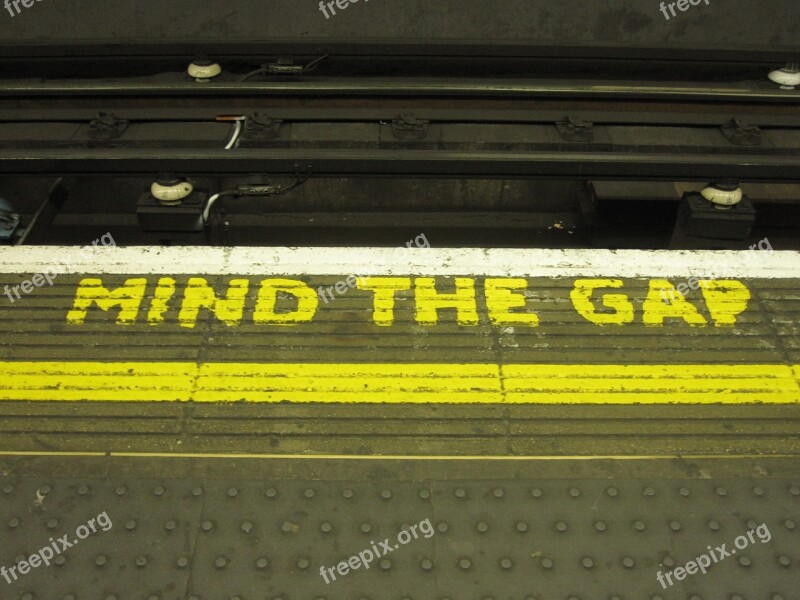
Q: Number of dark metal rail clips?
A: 5